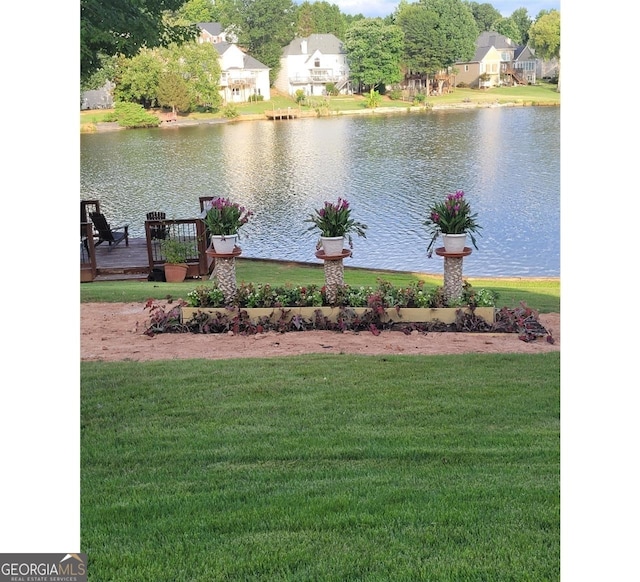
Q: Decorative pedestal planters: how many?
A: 3